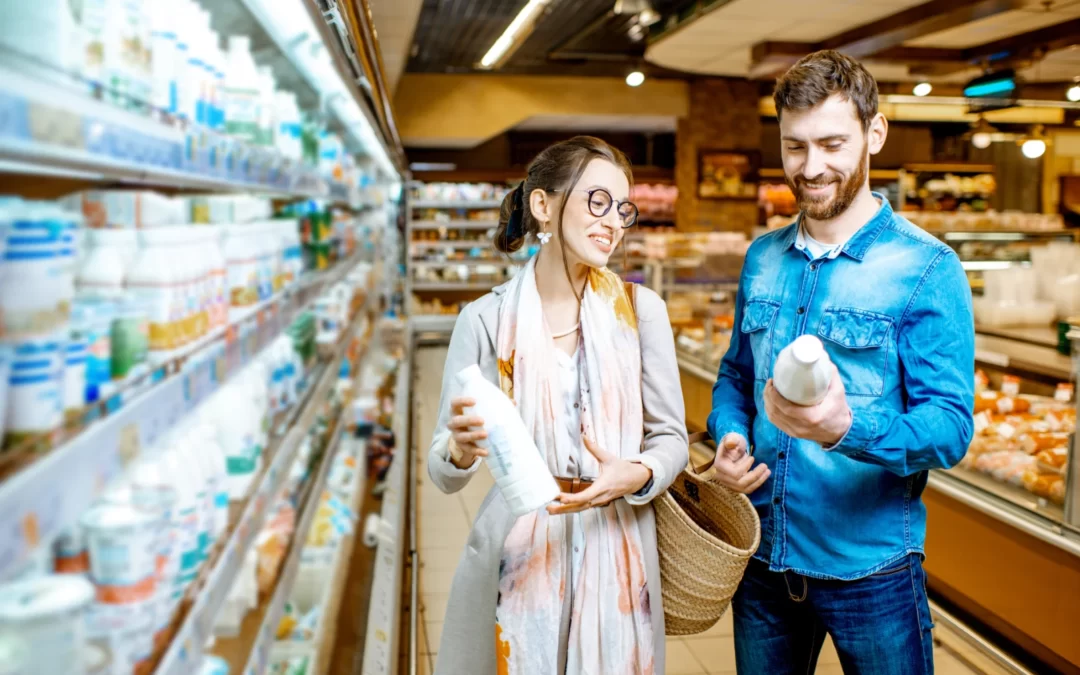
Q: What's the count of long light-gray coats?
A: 1